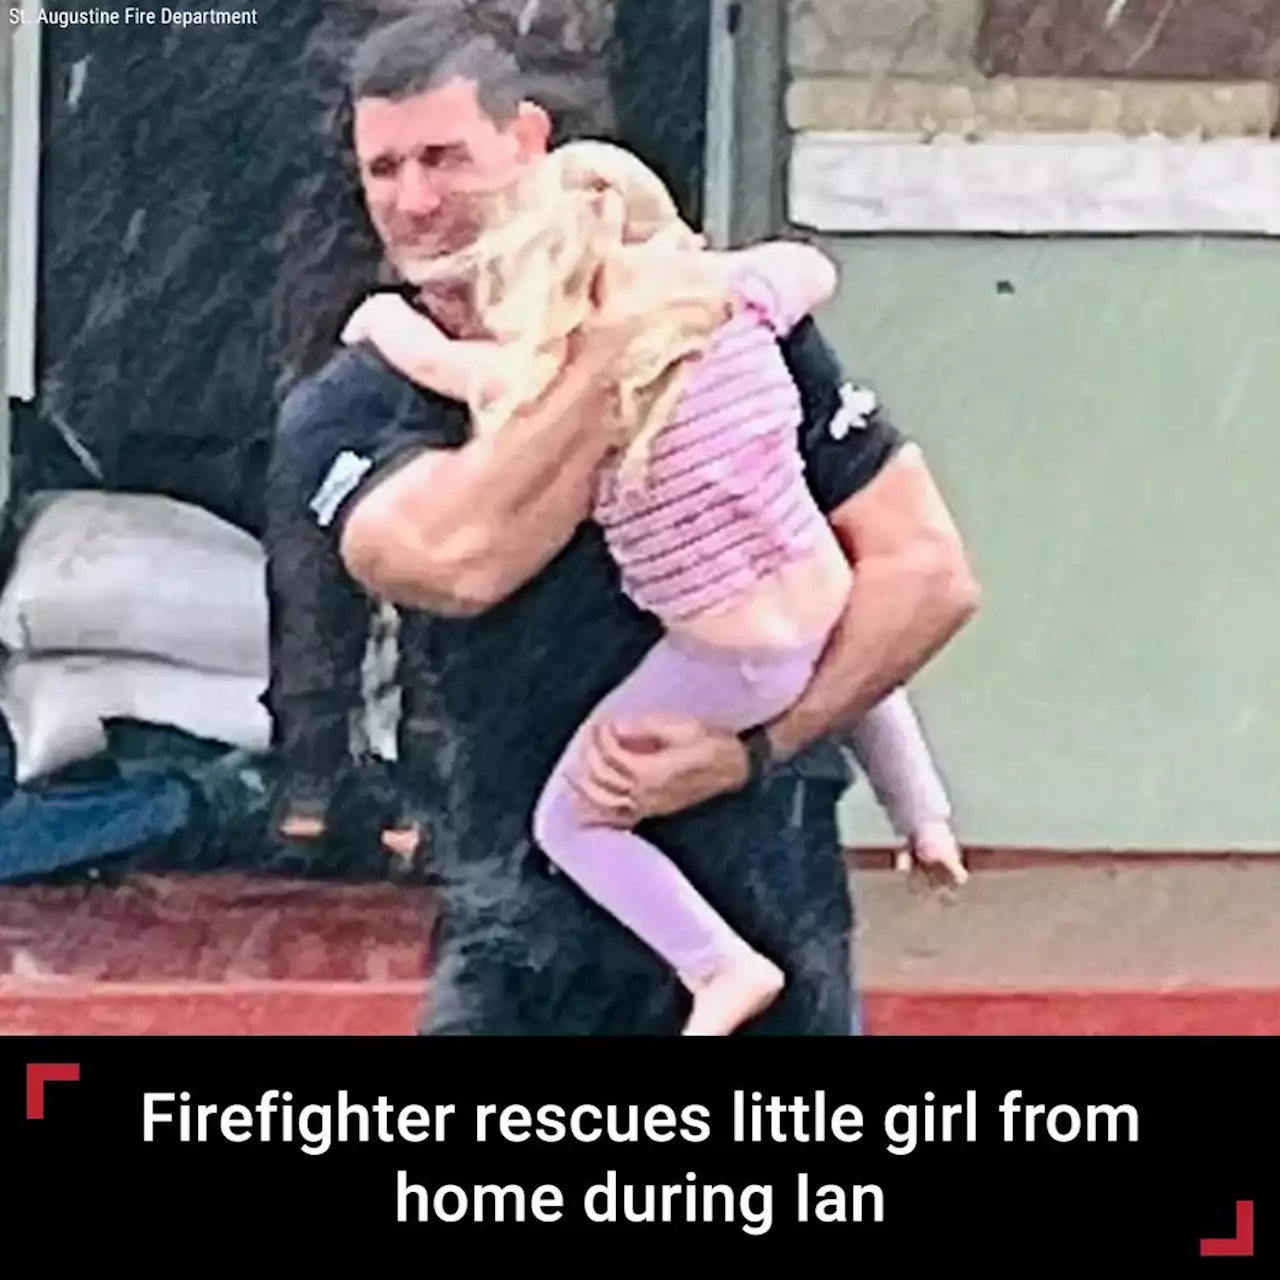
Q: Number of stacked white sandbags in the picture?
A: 2